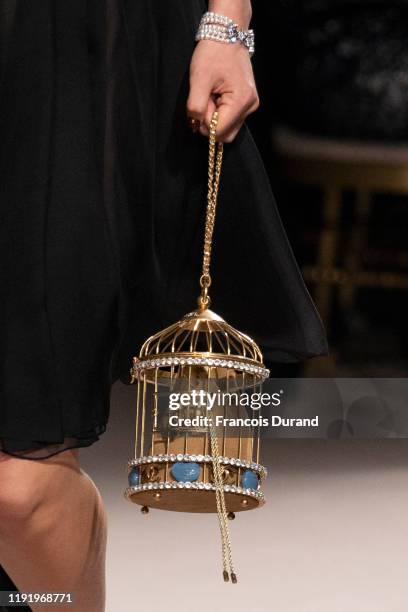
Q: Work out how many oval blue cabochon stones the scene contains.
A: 3